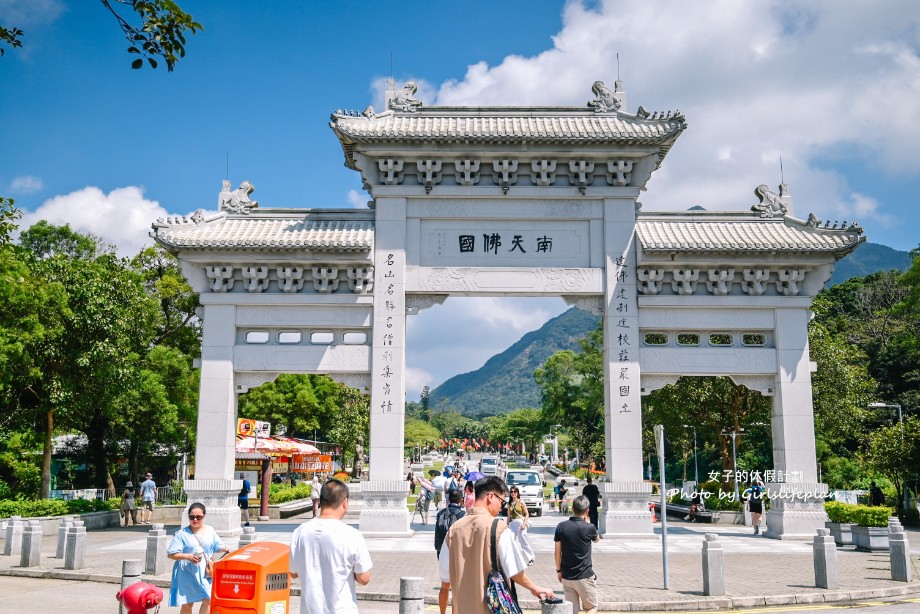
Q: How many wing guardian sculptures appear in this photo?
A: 4